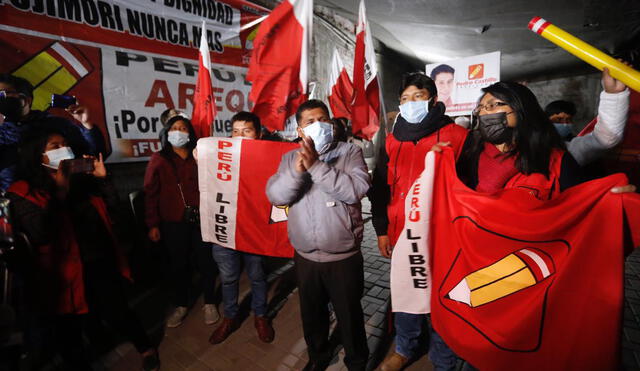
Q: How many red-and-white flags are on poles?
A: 4